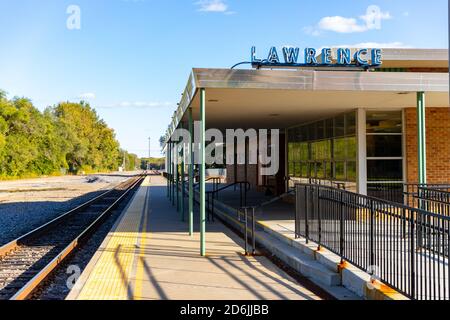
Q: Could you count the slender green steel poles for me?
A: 8